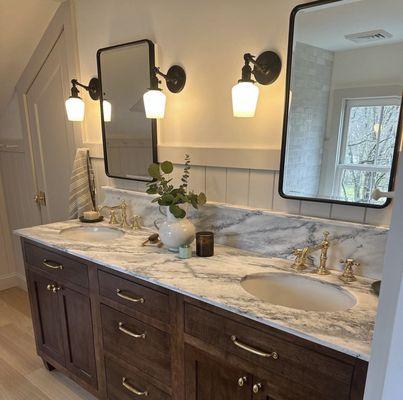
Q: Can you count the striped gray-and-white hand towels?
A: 1